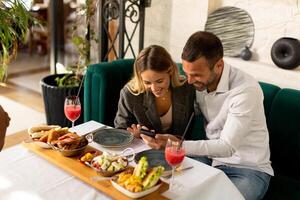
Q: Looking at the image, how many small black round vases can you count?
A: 1